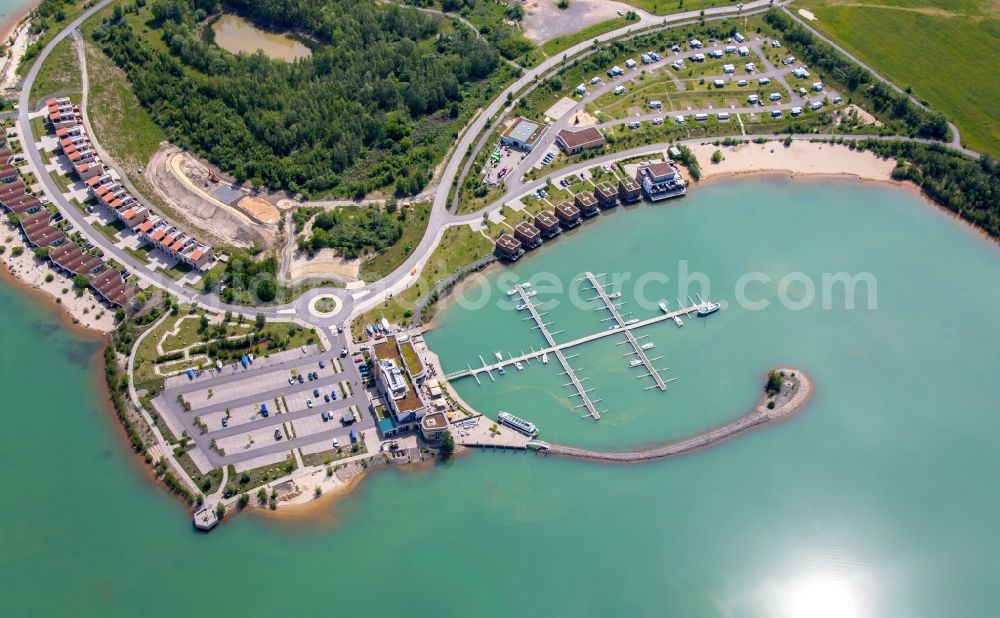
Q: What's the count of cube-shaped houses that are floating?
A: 7